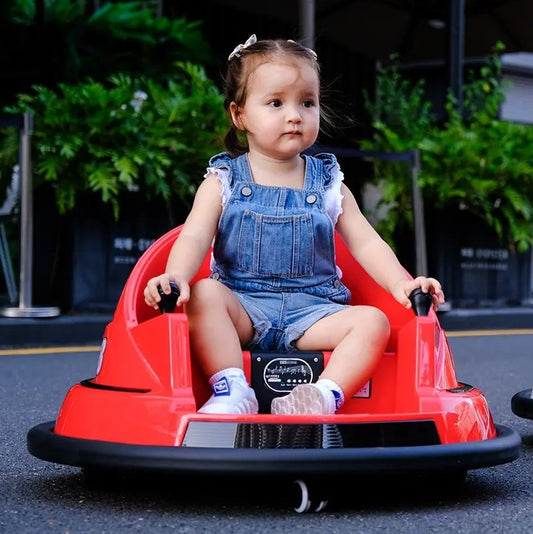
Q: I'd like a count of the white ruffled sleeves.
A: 2